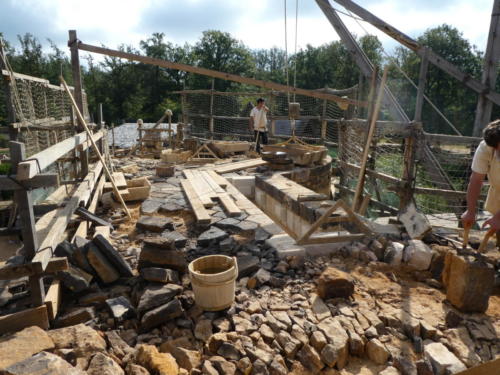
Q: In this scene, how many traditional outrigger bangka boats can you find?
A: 0